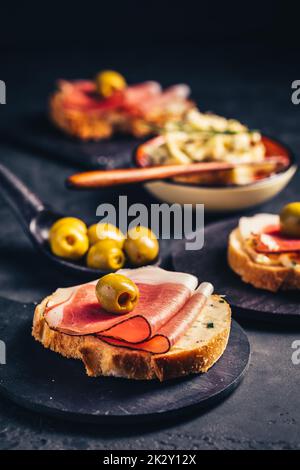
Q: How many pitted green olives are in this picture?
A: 7